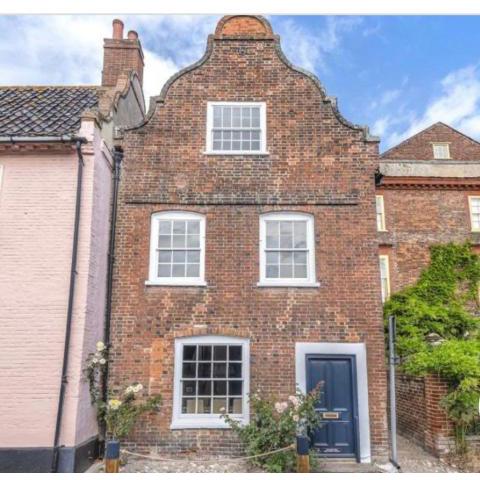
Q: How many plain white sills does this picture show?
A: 4